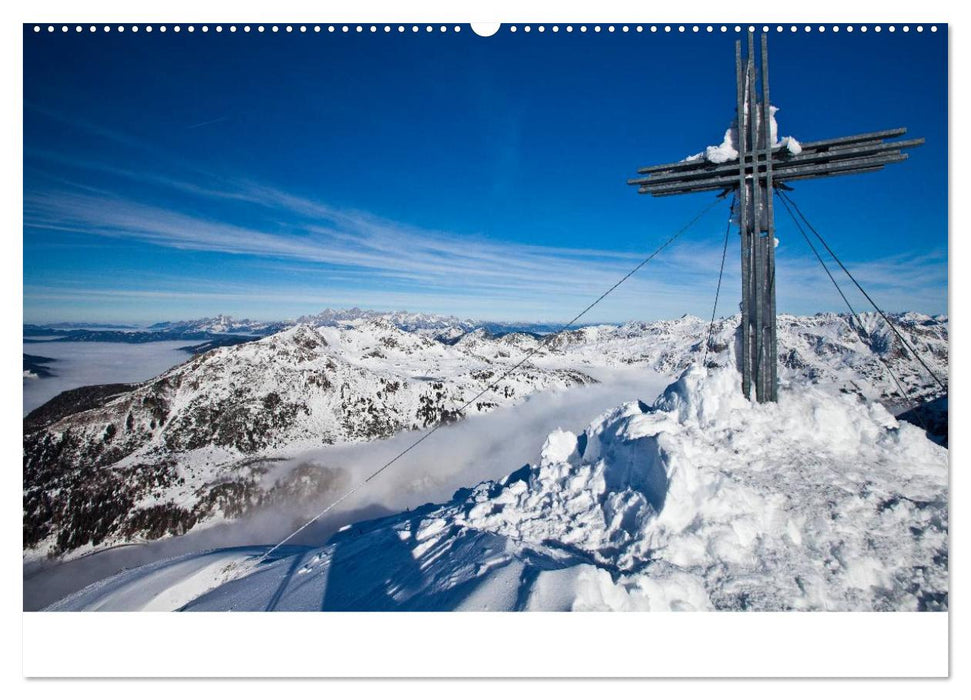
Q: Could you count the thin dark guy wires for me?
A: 4